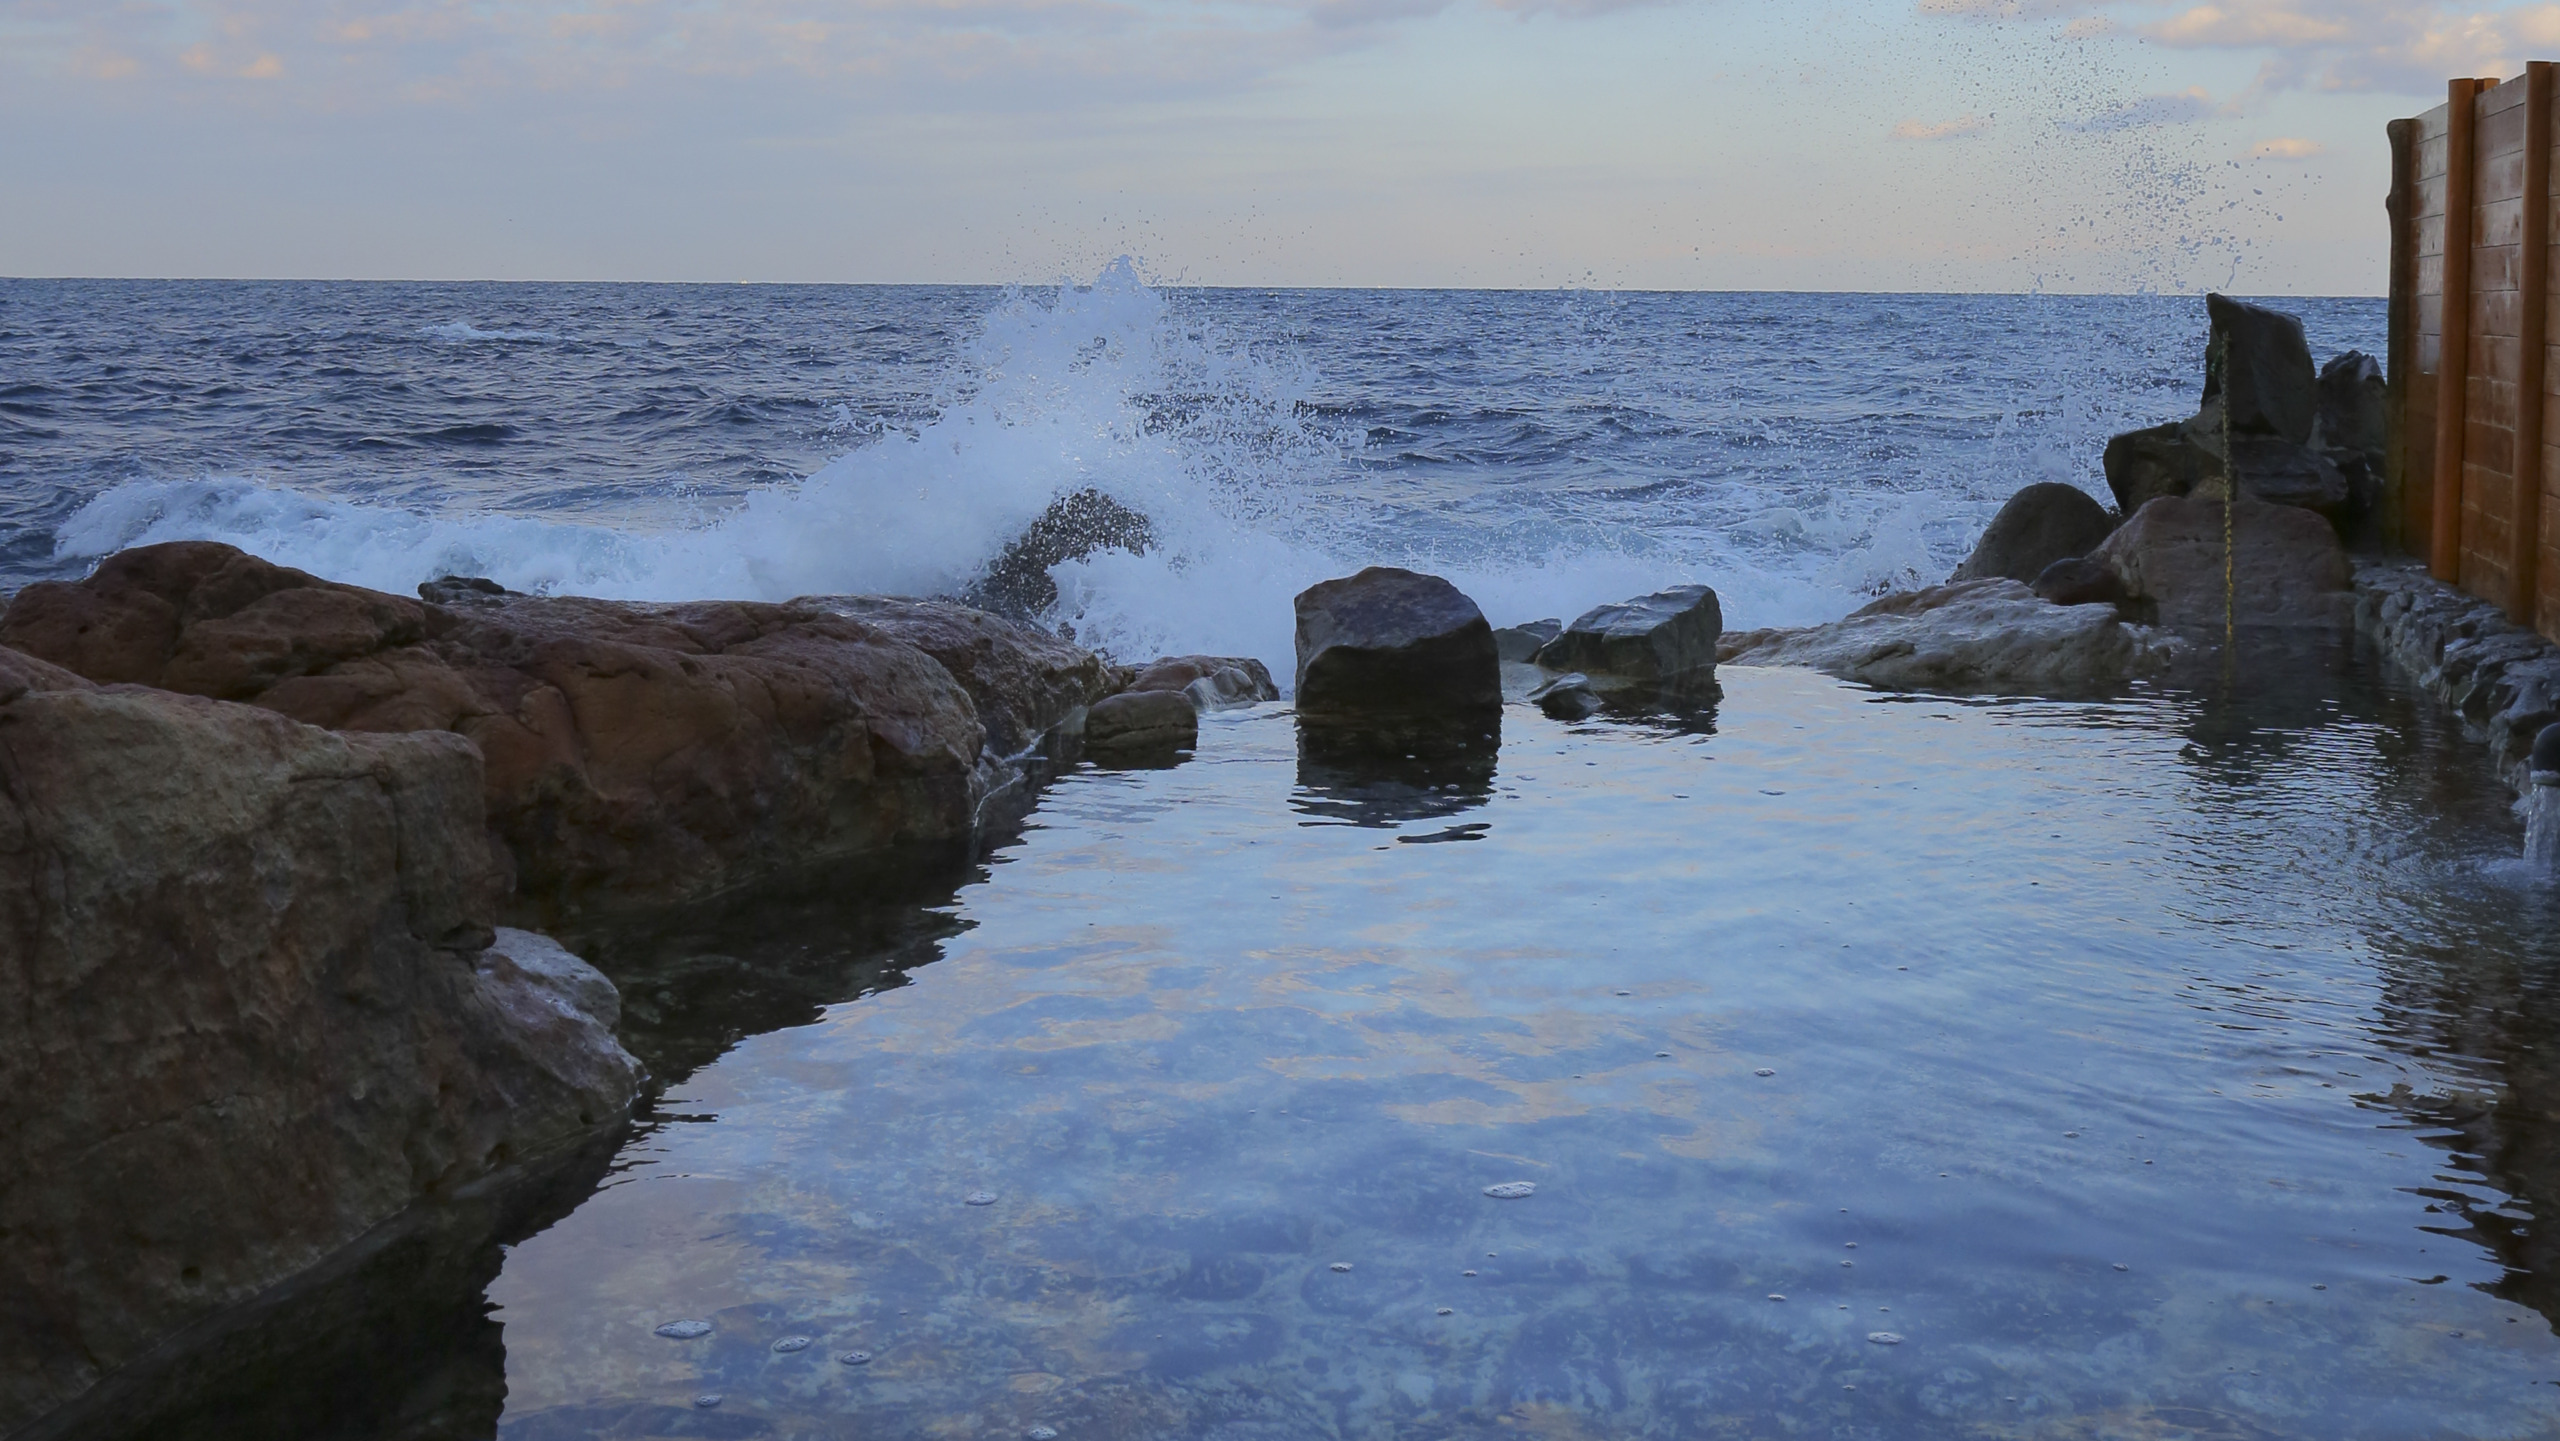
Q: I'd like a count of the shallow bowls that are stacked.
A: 0